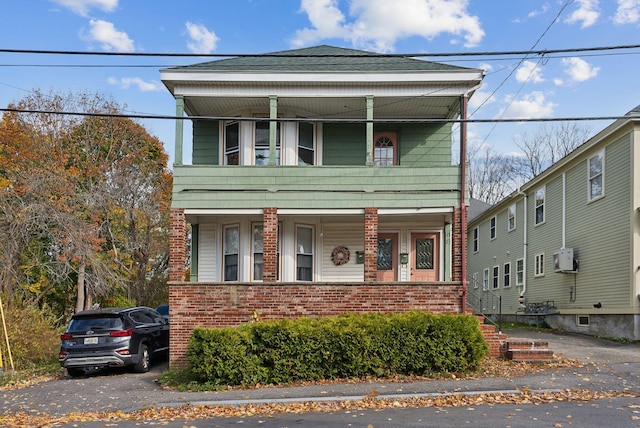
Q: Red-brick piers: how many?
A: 4